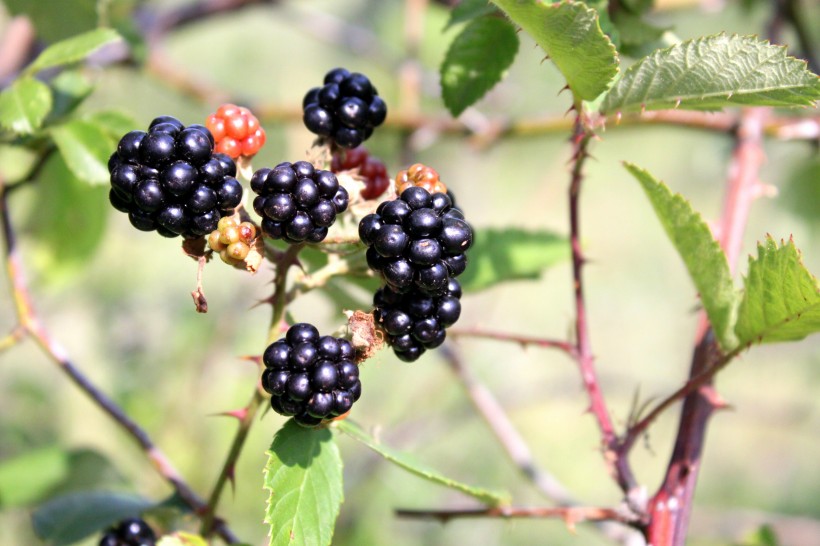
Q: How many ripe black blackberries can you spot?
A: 7